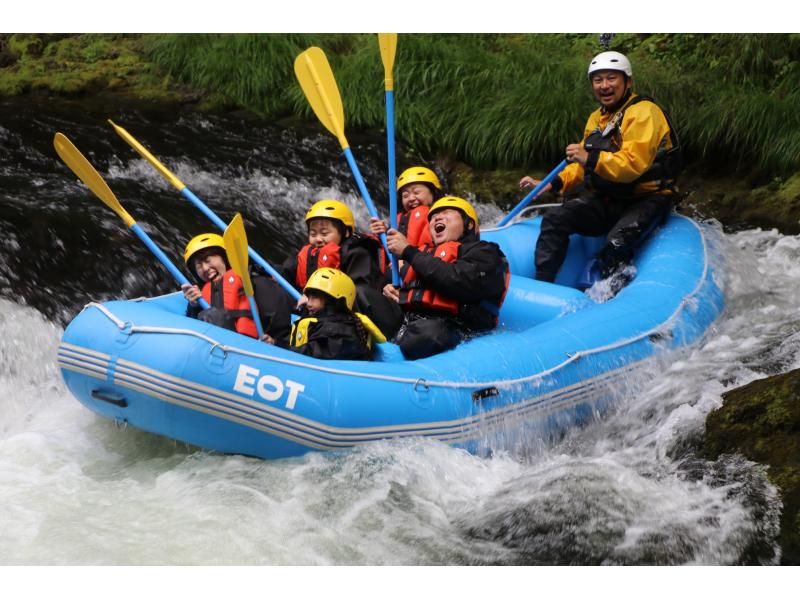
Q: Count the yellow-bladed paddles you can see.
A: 5